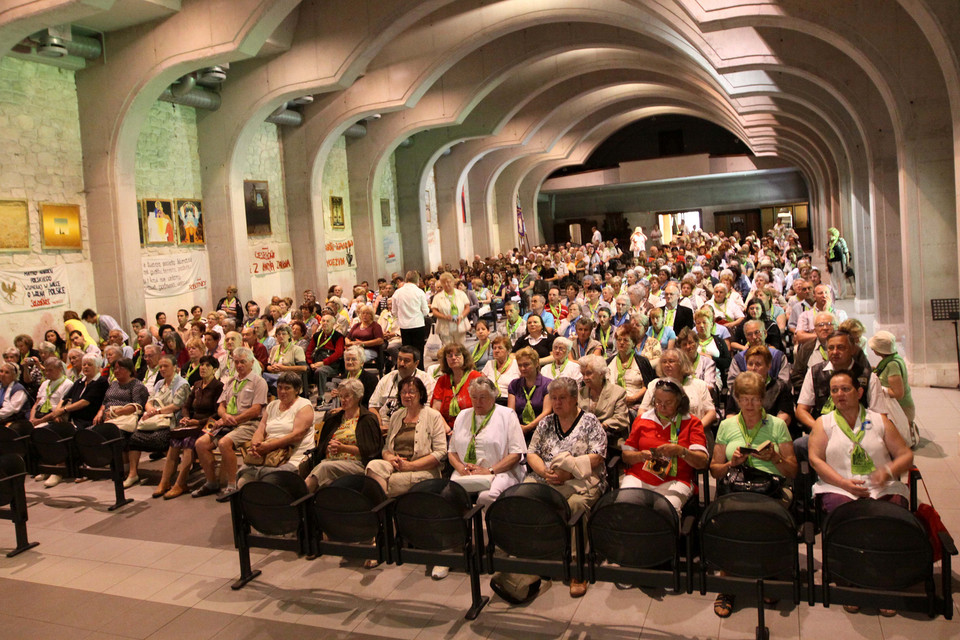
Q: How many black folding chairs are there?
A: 11